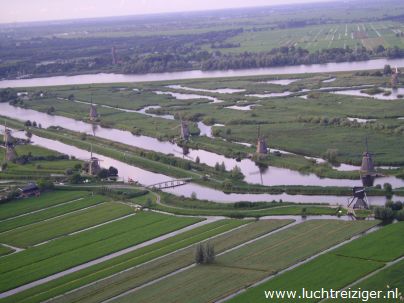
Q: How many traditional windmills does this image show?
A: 9